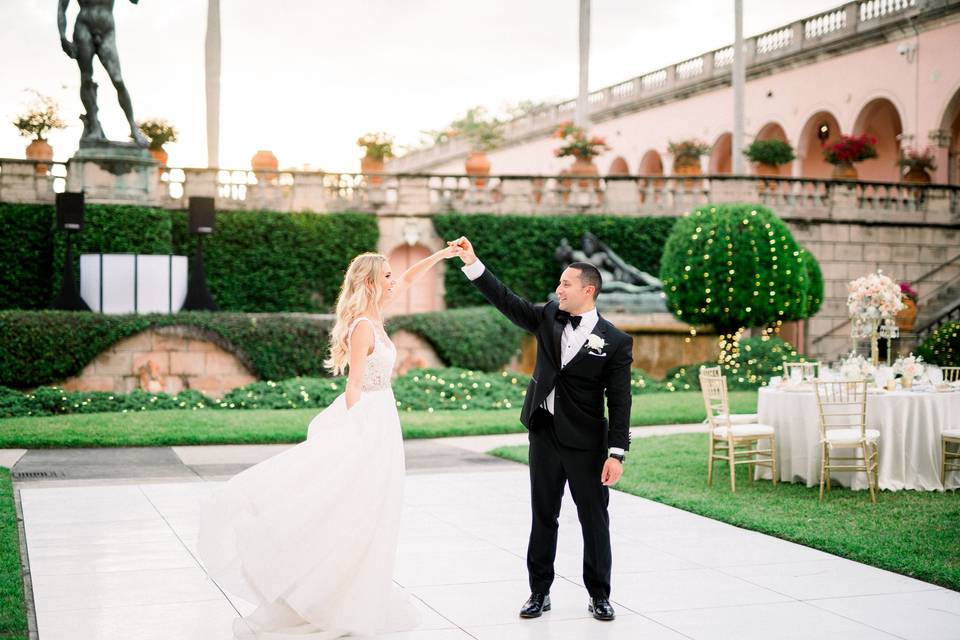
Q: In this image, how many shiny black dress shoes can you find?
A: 2